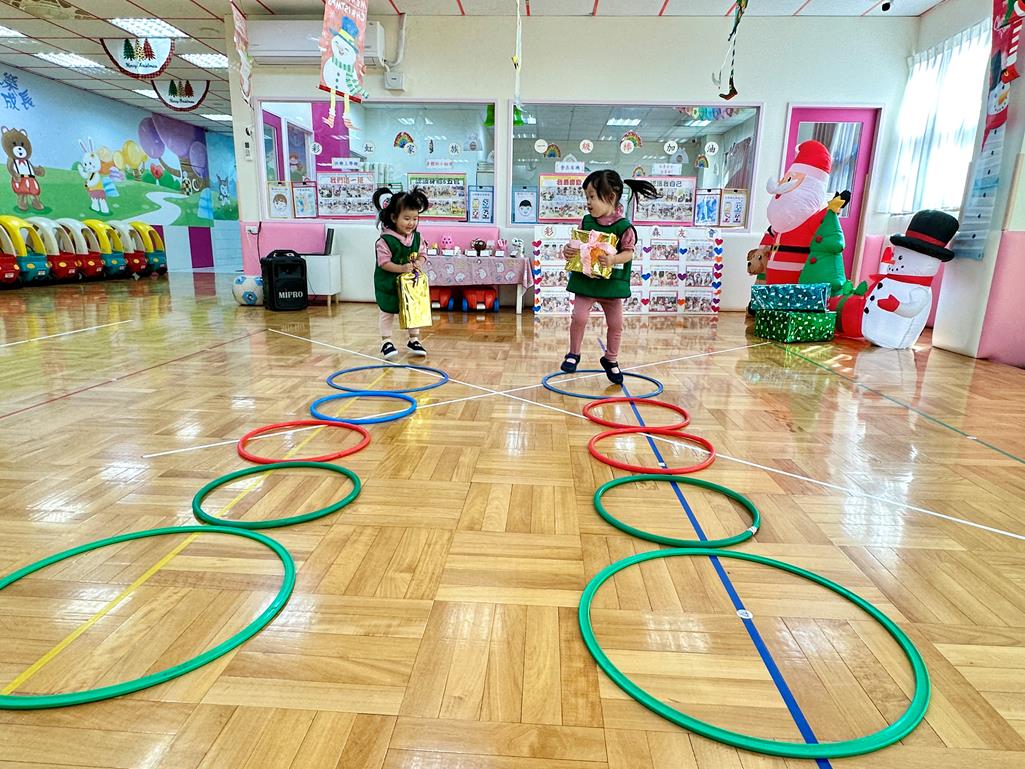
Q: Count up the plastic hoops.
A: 10